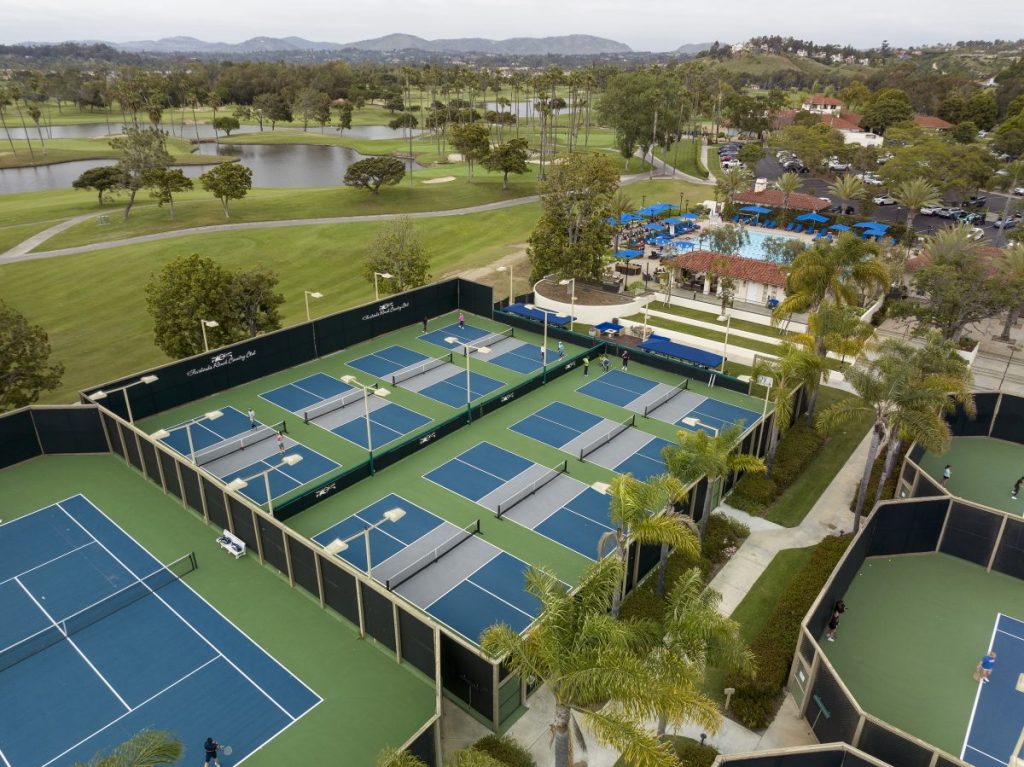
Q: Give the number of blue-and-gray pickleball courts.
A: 8